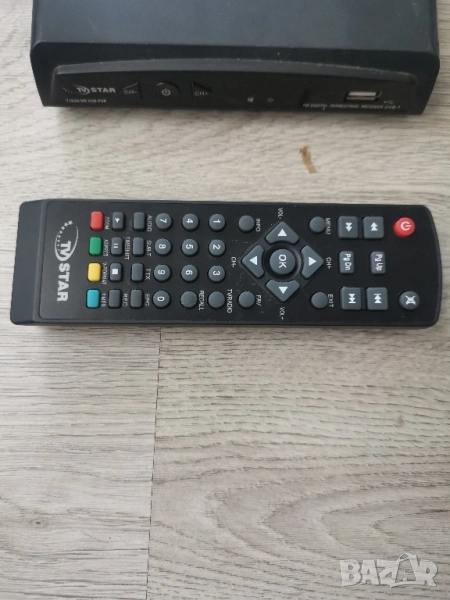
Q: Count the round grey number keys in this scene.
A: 10